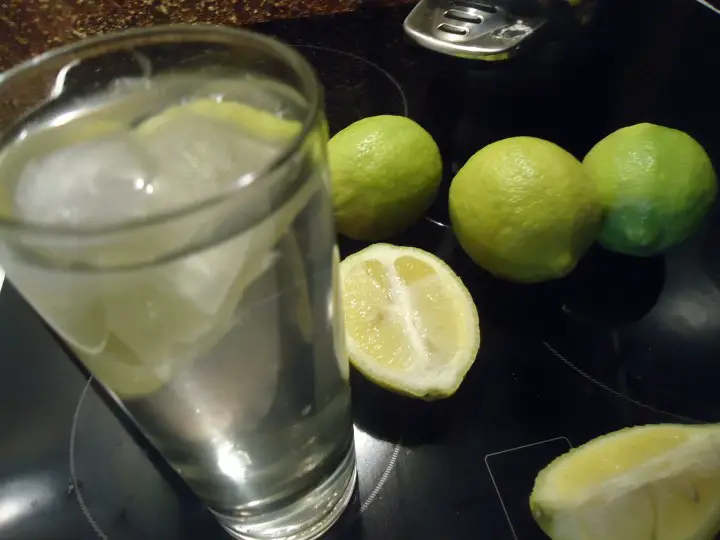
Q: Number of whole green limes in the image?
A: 3